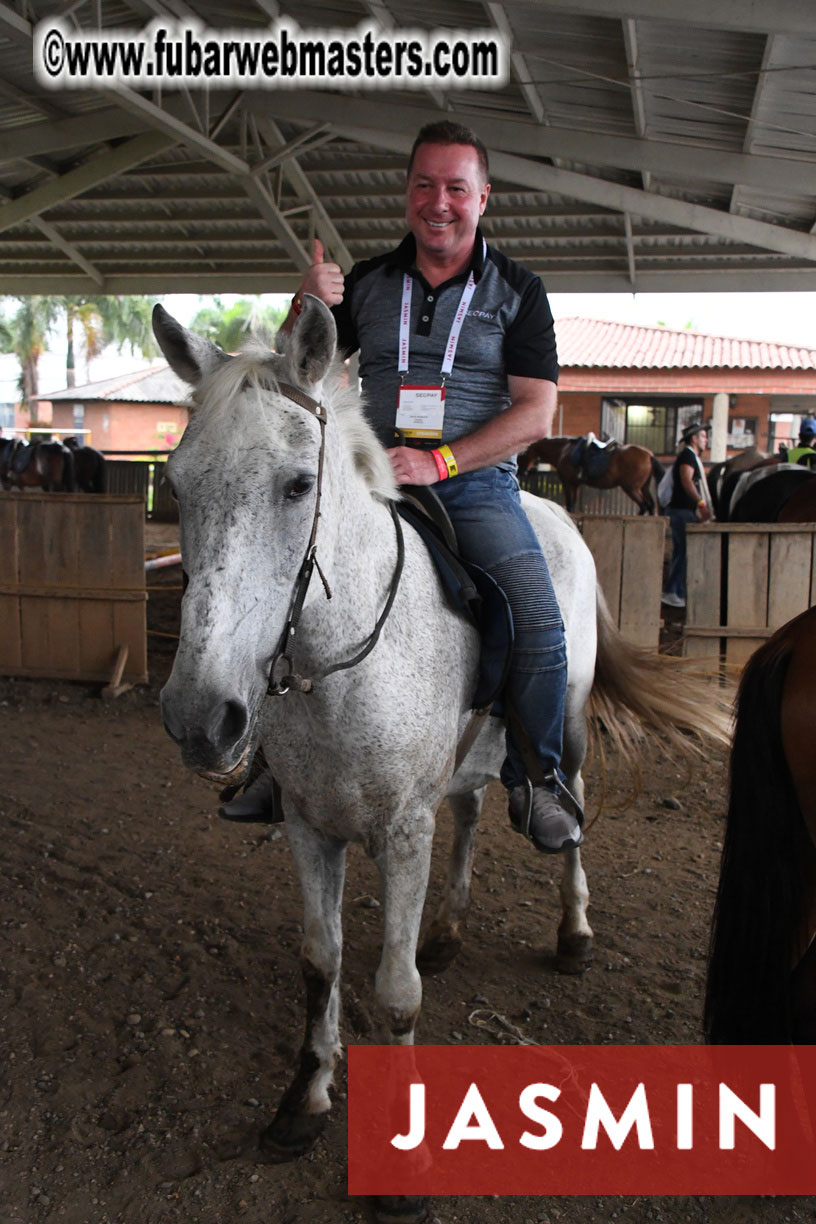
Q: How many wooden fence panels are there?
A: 3